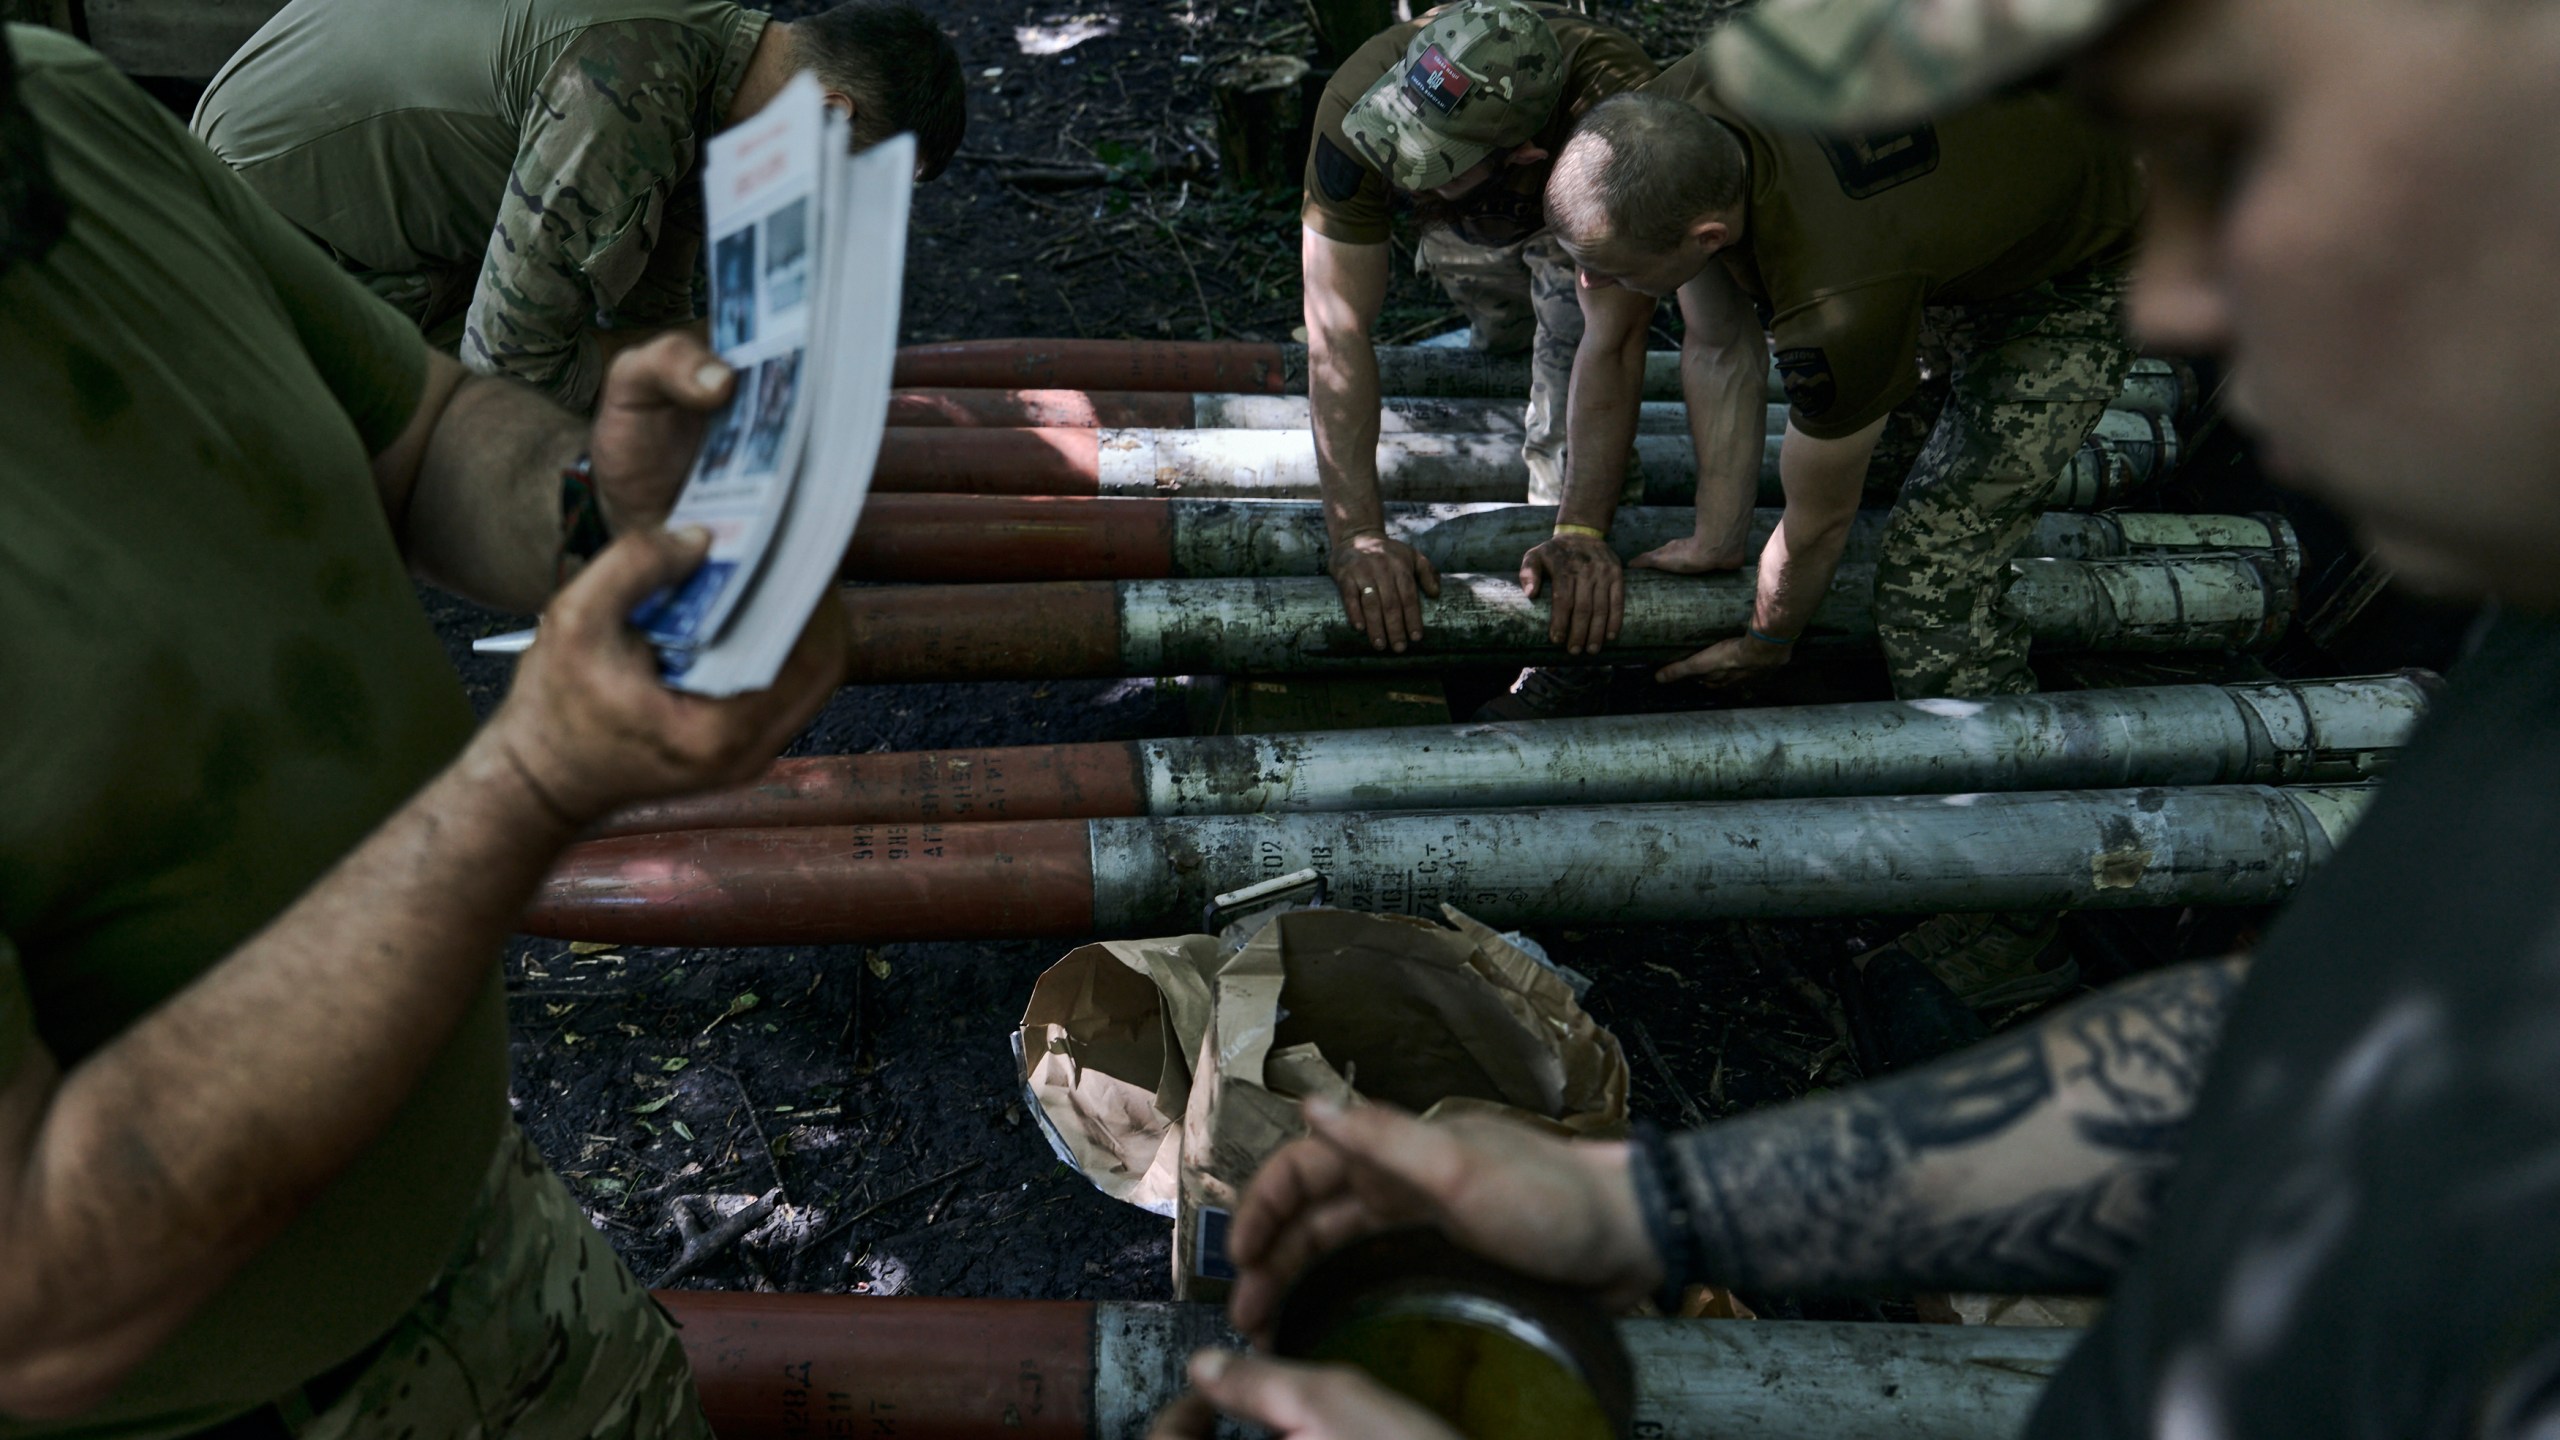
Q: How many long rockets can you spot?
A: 8